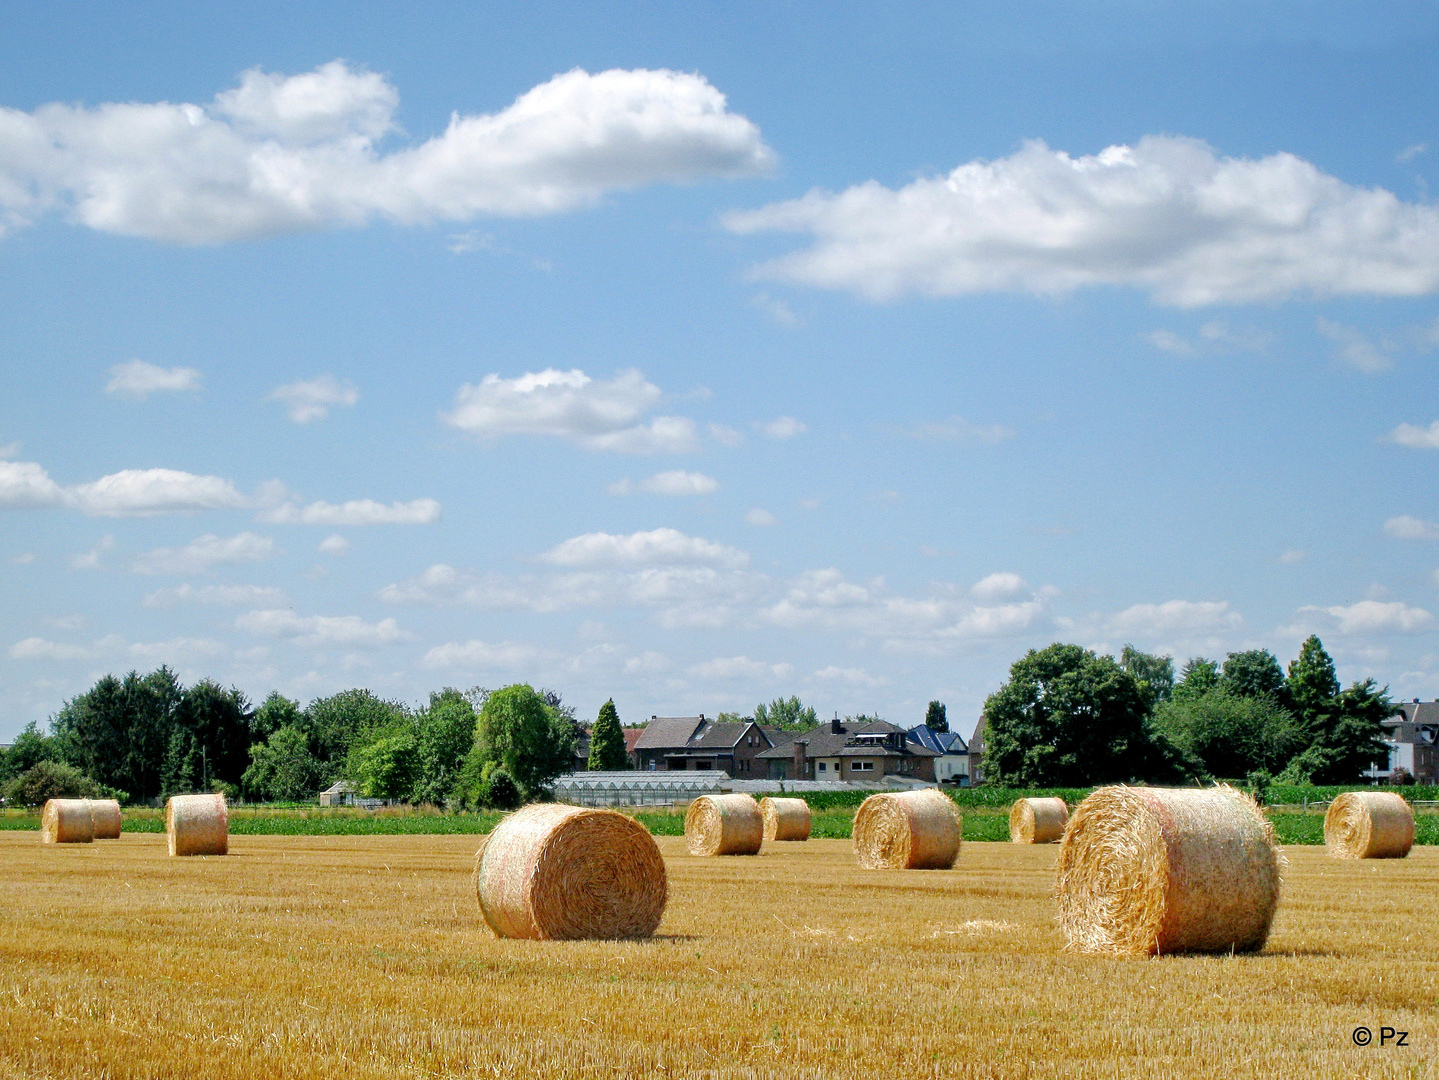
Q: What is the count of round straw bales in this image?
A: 10